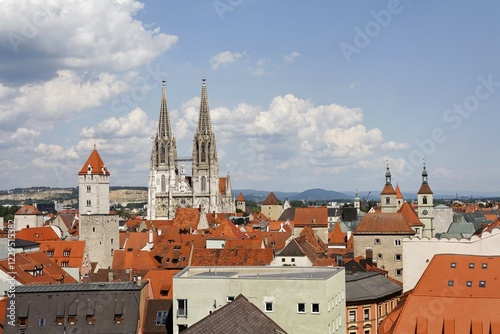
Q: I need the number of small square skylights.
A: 6